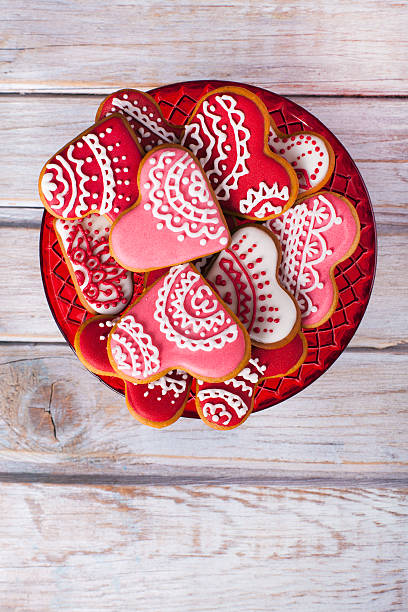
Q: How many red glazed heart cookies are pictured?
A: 5